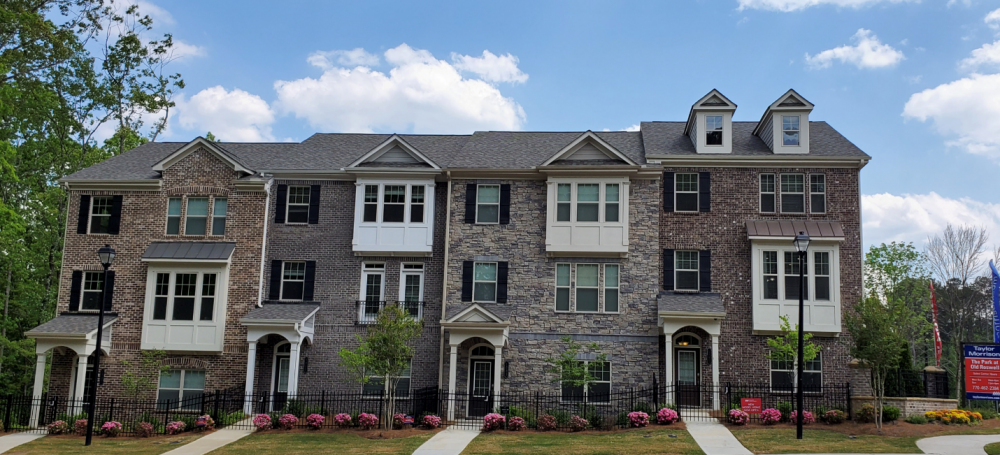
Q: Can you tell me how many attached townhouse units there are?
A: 4